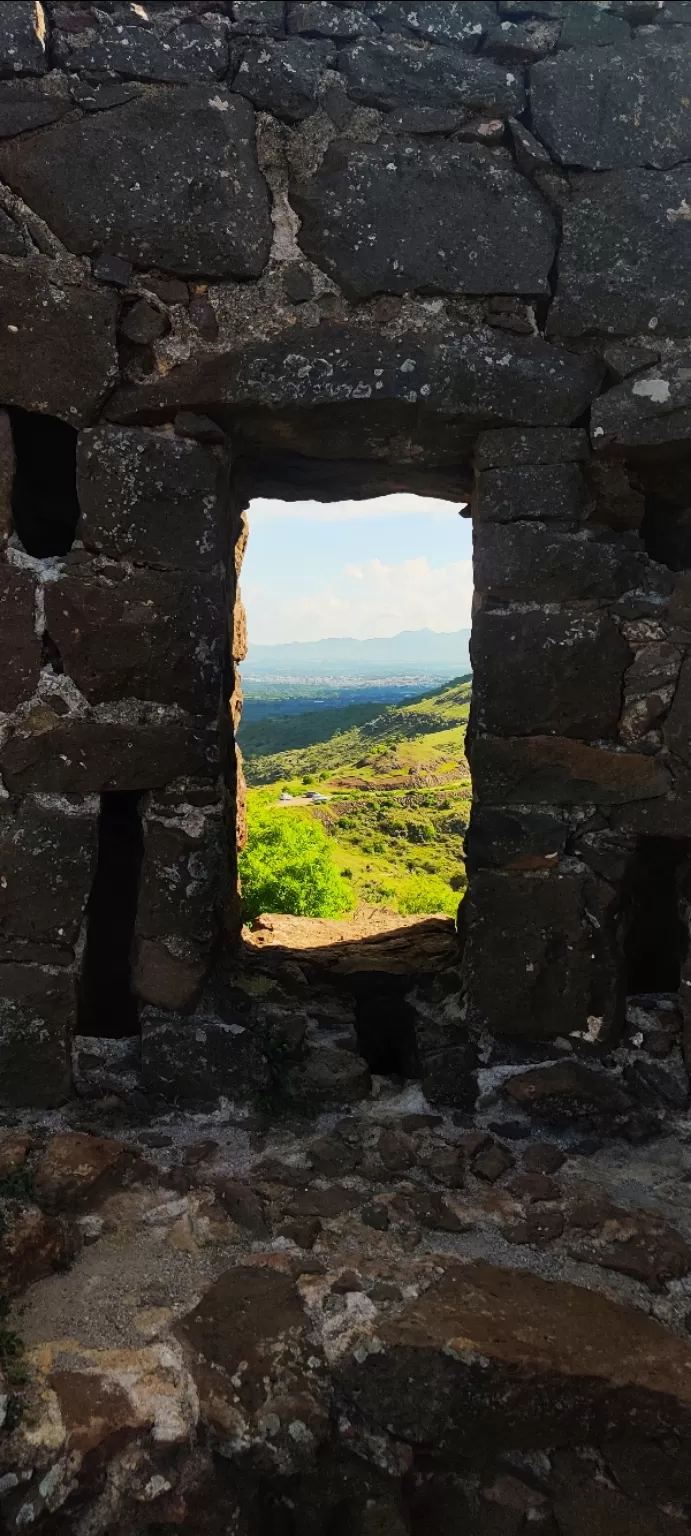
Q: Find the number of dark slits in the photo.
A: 5